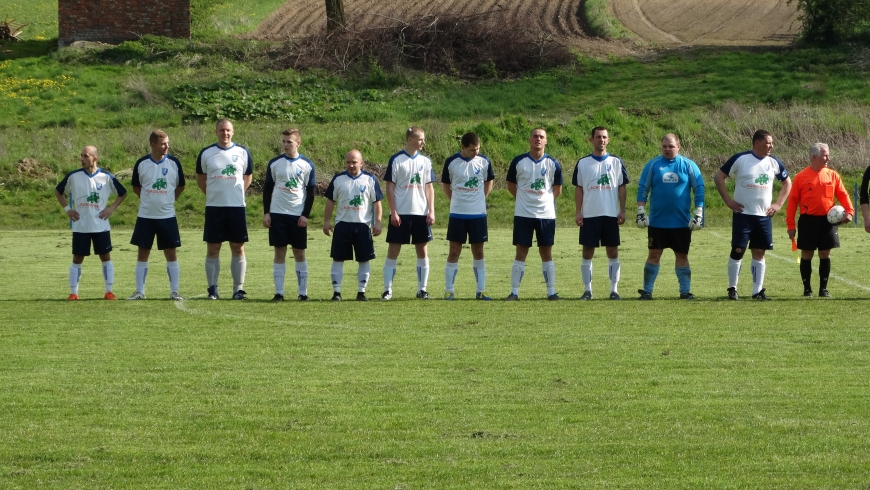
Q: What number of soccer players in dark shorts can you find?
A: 11